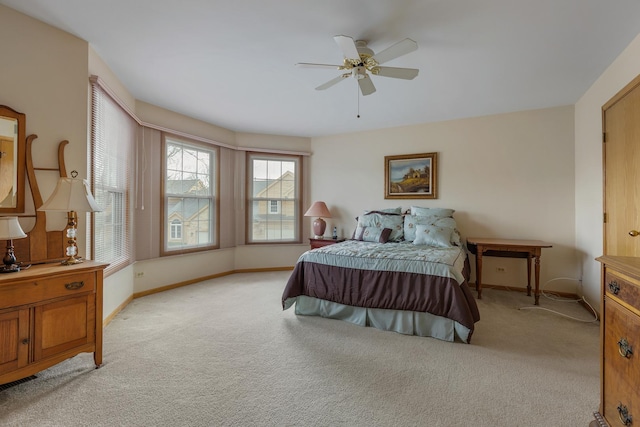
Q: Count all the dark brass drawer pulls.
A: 4